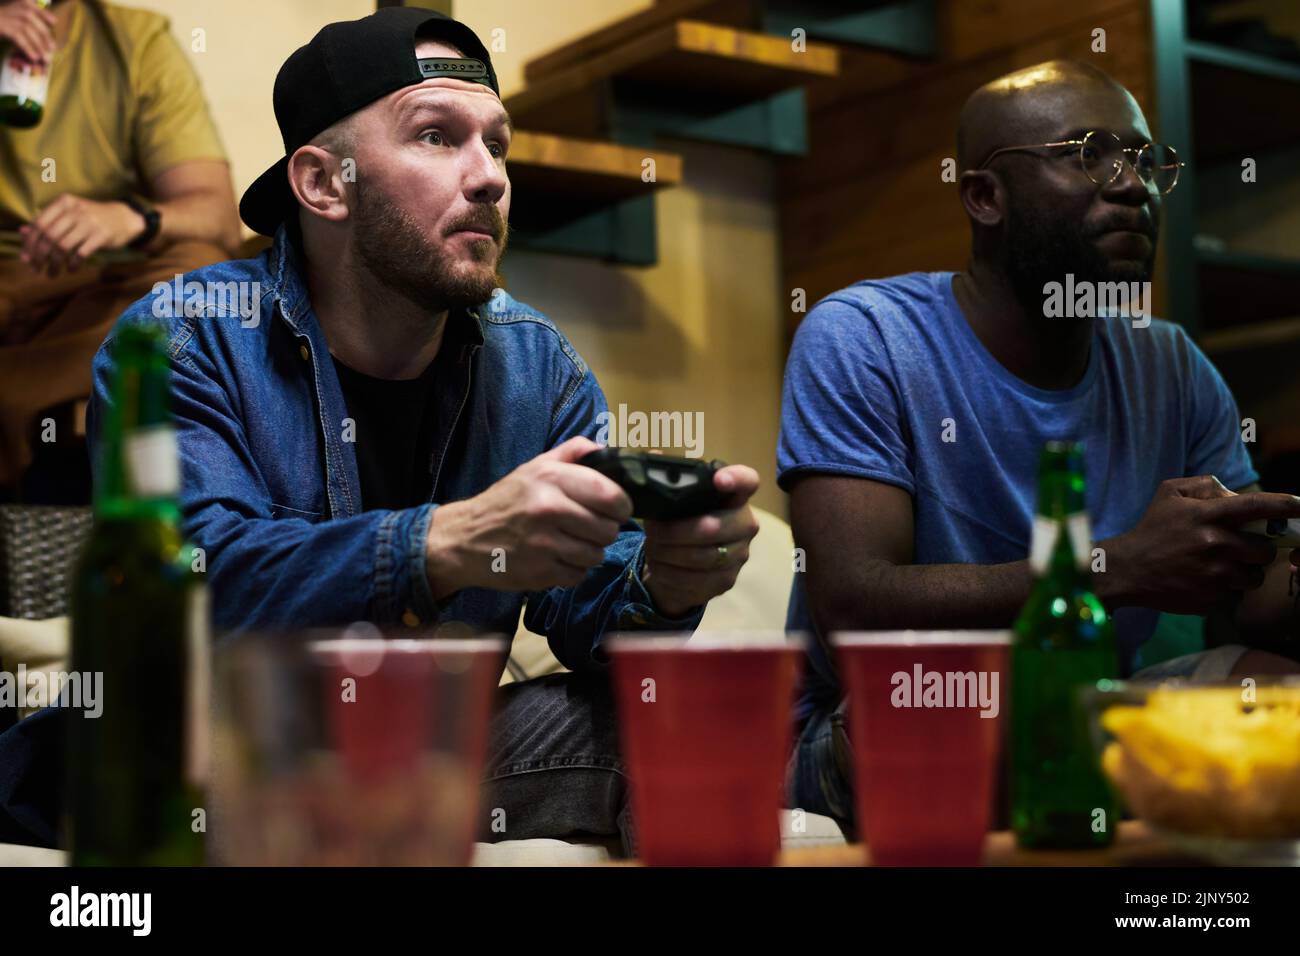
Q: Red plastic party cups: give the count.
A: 3